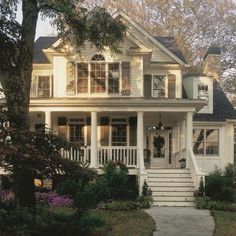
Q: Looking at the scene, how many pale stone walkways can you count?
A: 1